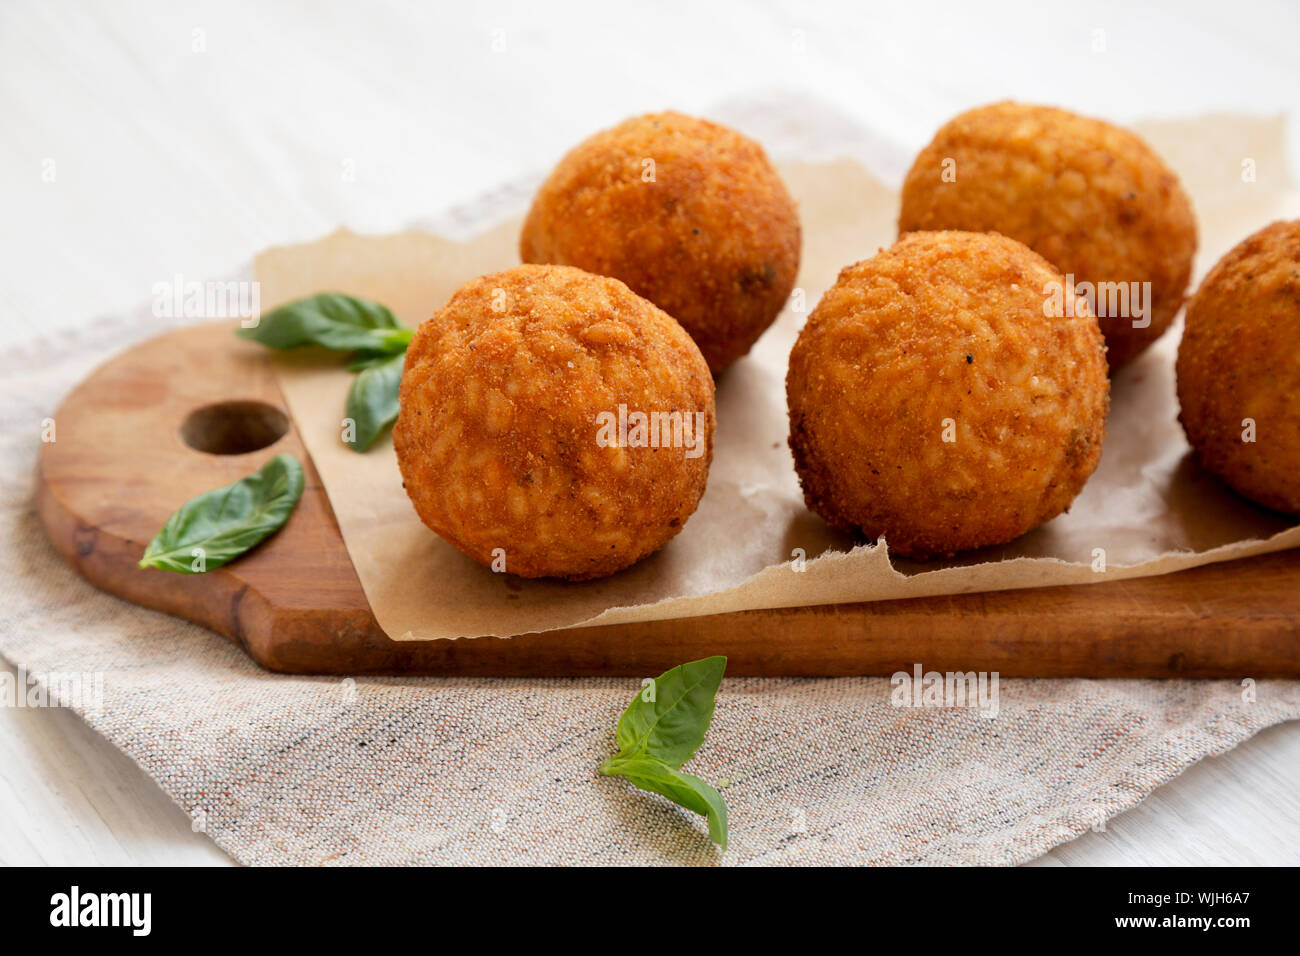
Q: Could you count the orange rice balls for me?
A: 5